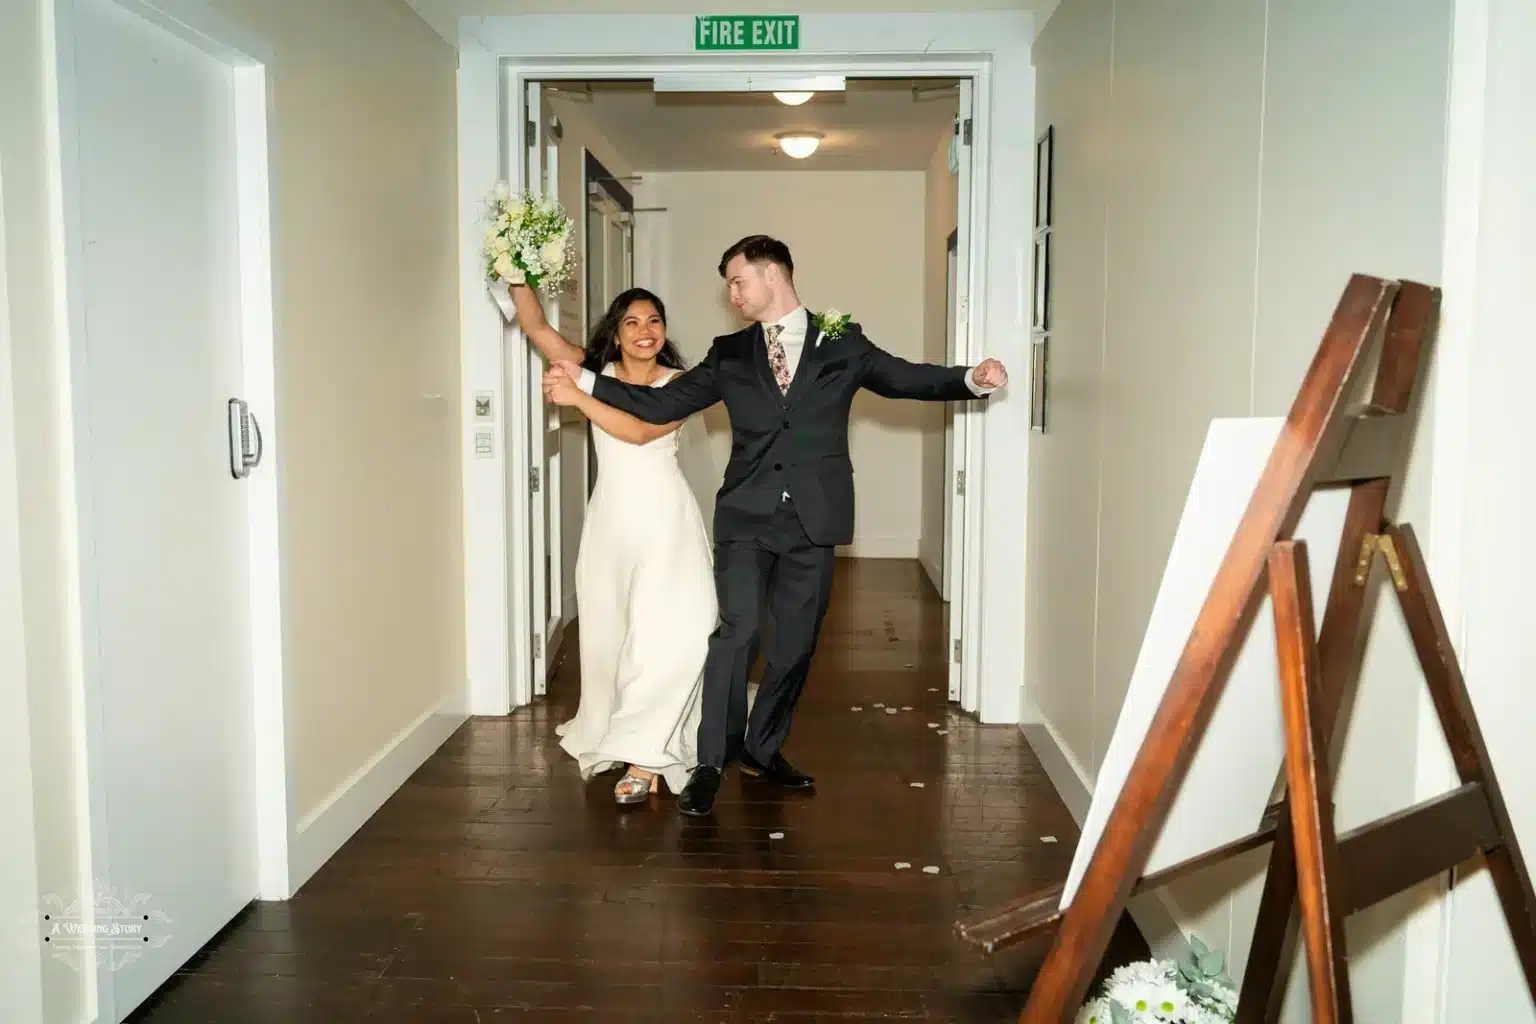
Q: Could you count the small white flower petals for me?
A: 13